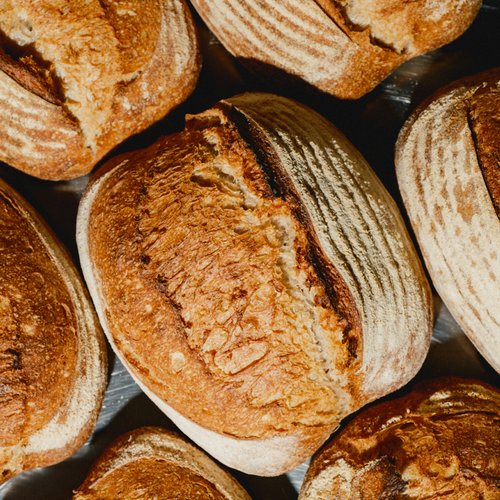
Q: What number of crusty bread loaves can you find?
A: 7